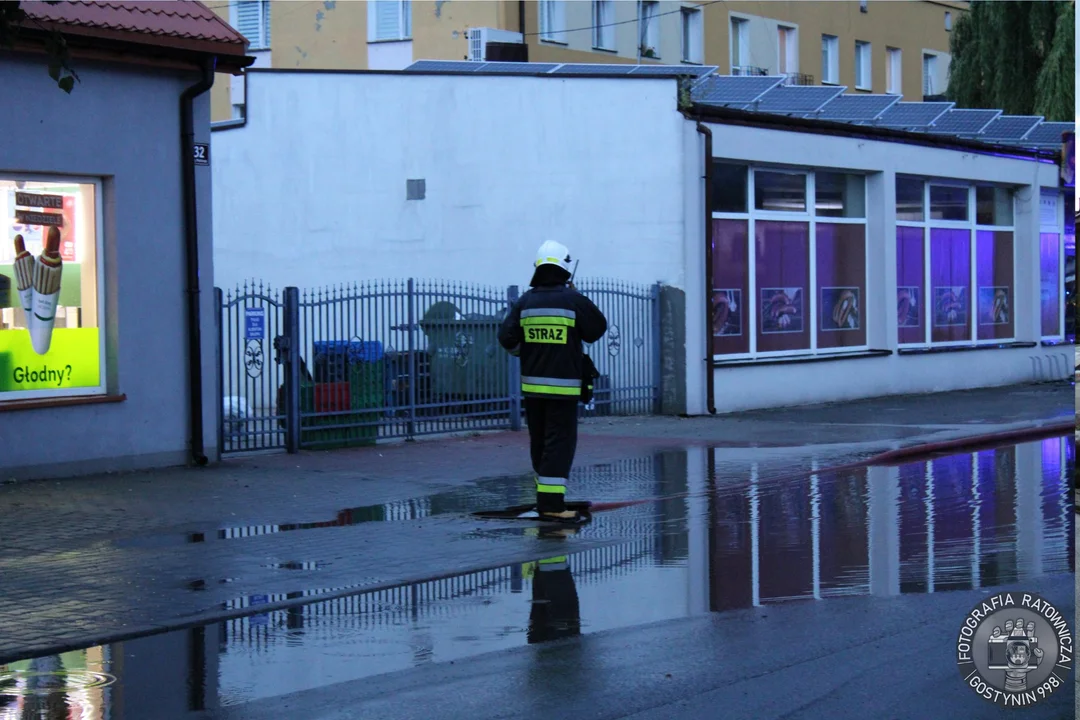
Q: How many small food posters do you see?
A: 6